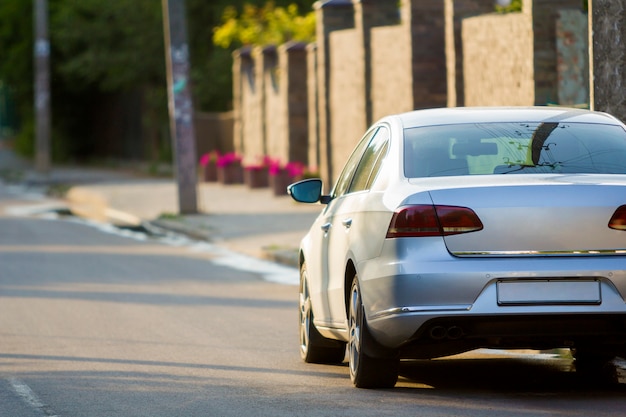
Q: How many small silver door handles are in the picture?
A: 2